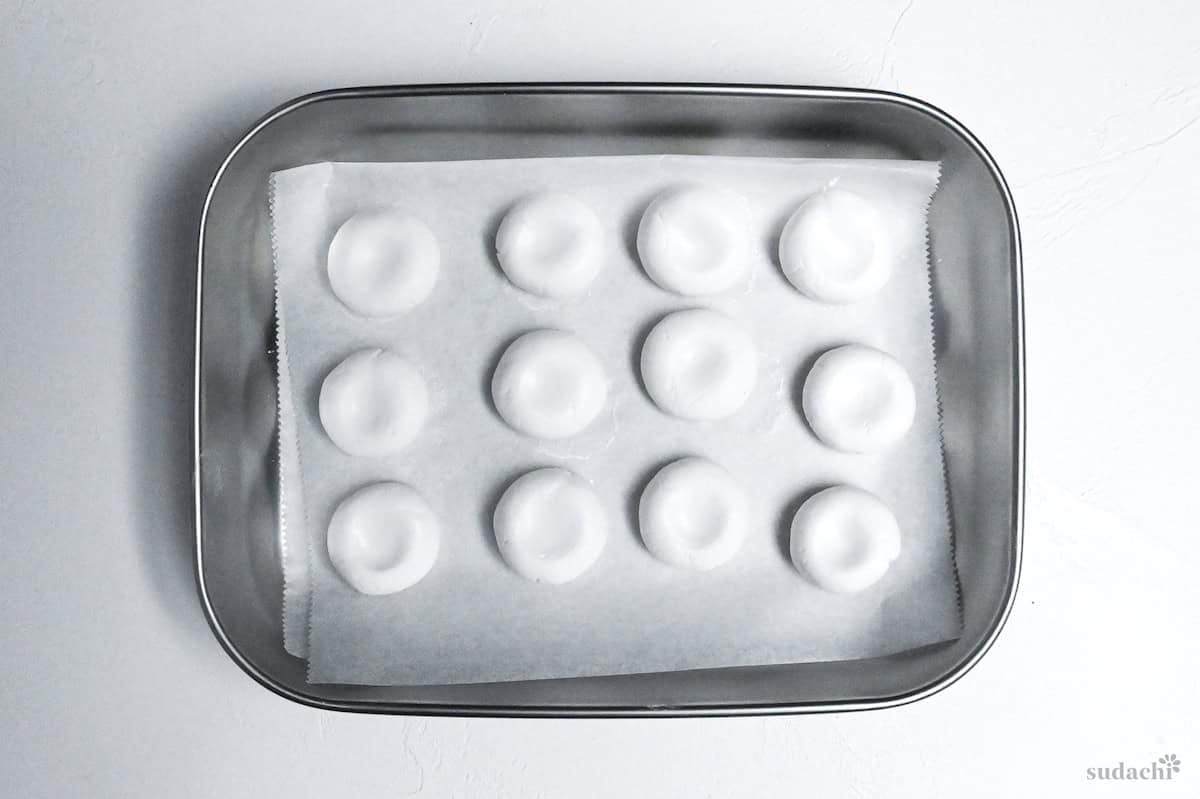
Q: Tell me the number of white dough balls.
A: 12